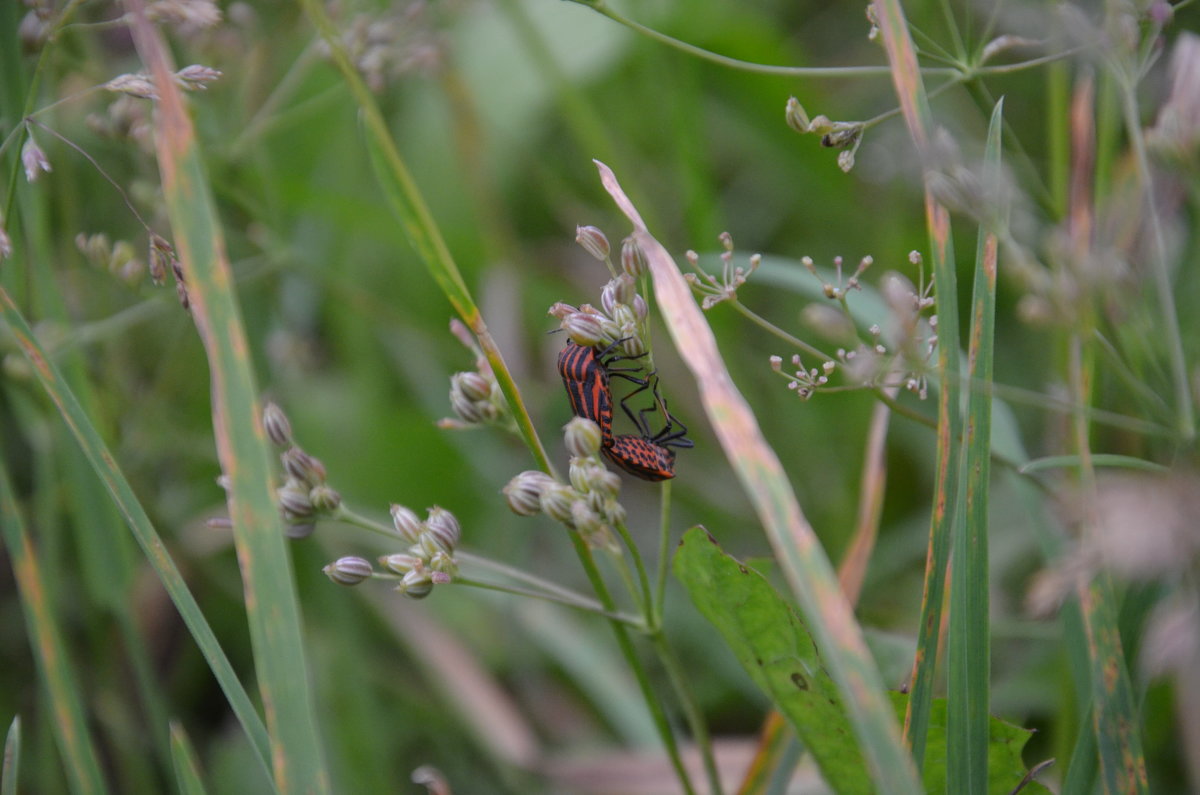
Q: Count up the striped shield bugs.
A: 2